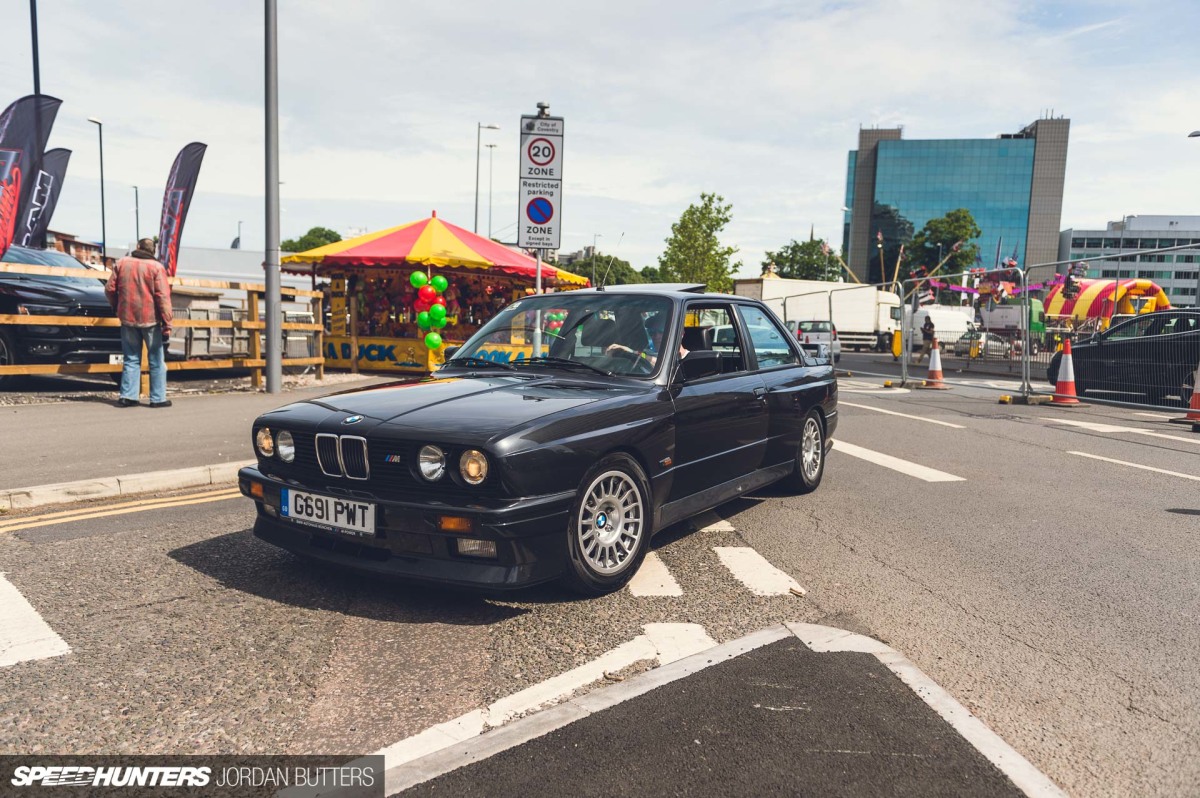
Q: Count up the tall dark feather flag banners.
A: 3